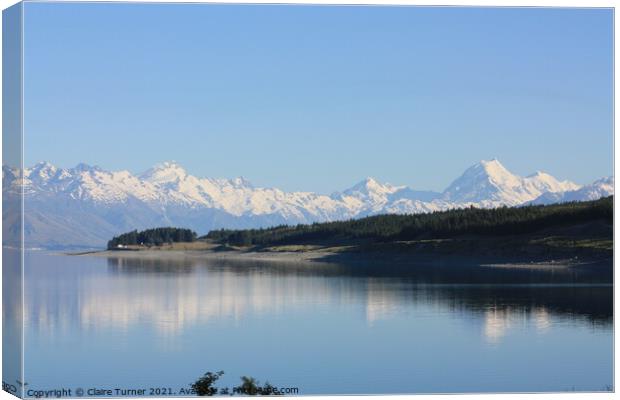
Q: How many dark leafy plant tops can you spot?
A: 2